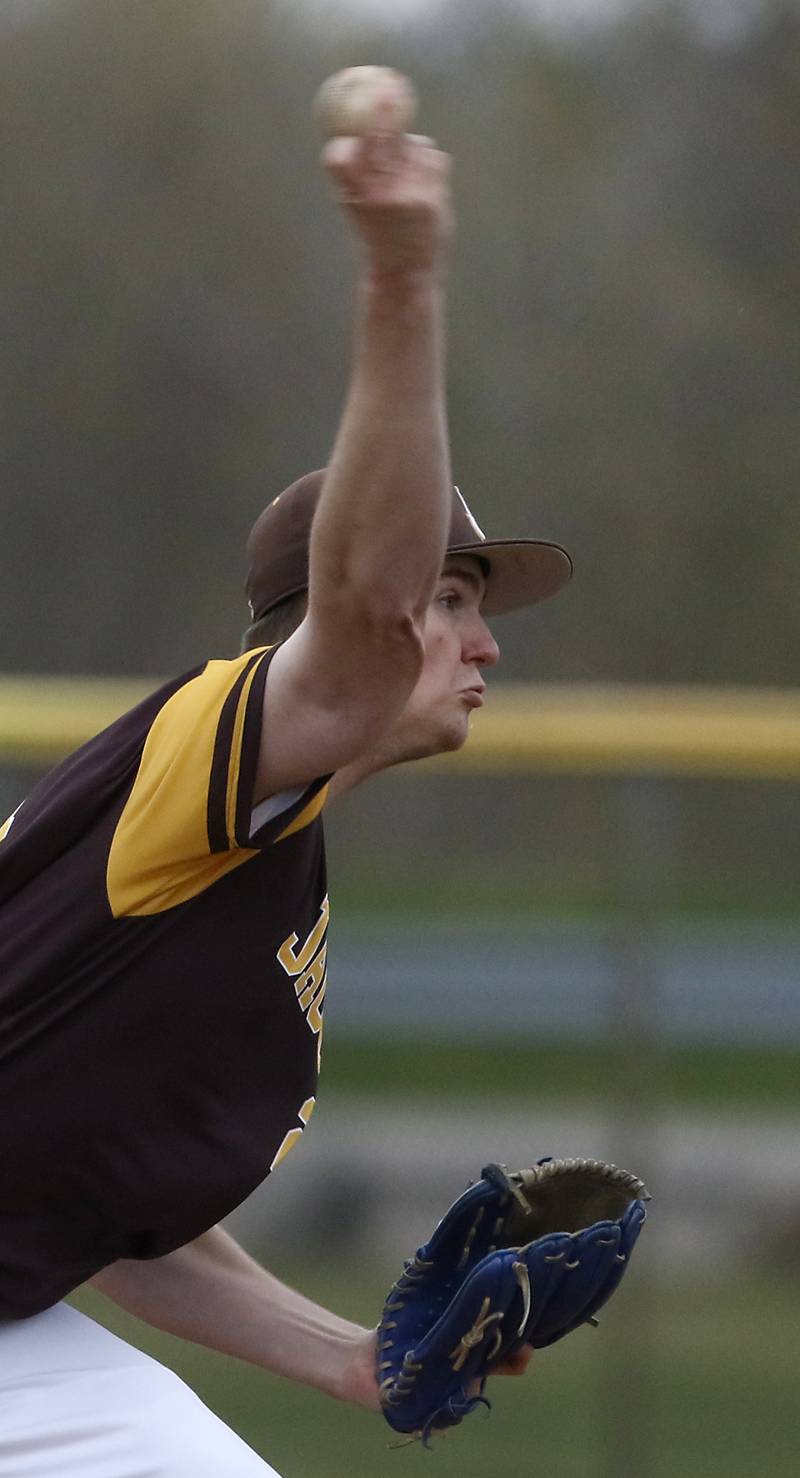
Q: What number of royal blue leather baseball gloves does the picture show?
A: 1